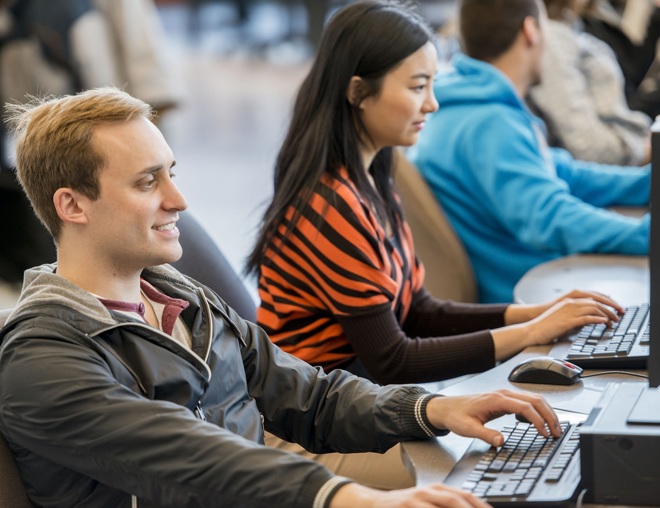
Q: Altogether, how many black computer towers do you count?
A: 1